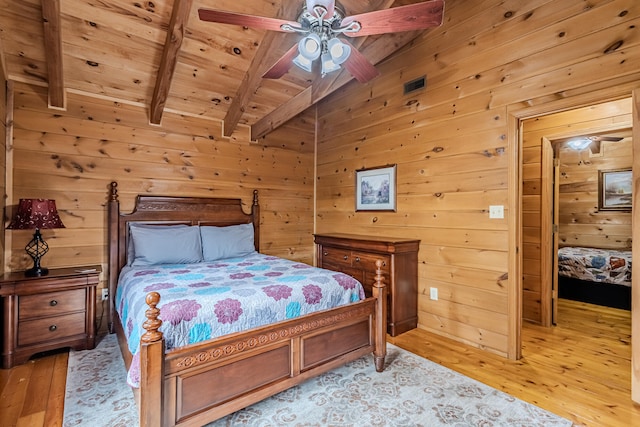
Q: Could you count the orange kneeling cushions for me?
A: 0